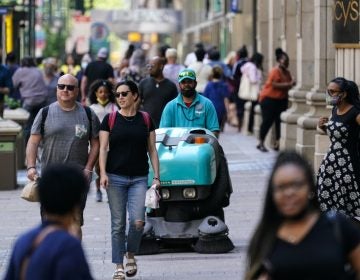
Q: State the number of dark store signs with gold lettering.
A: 1